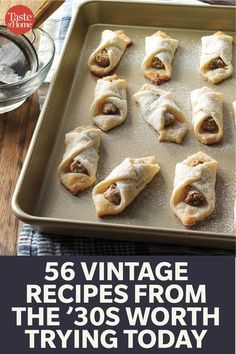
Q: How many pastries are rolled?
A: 9